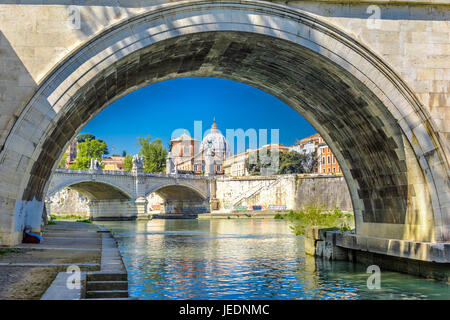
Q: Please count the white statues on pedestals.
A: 2